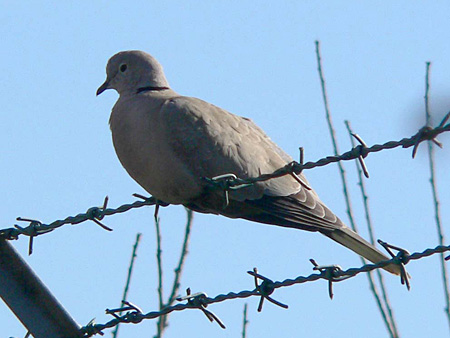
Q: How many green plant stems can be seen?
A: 7